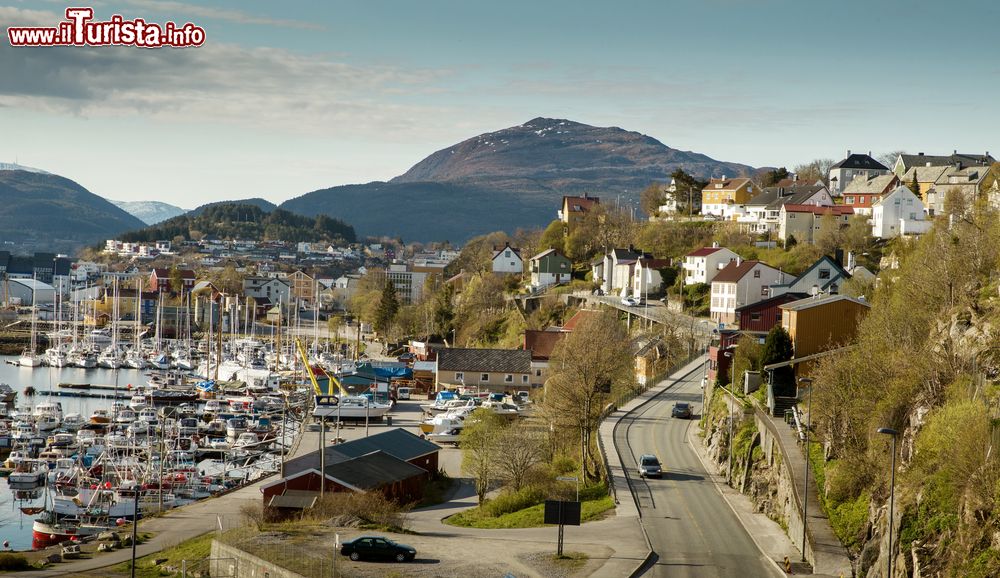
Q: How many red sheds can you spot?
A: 2